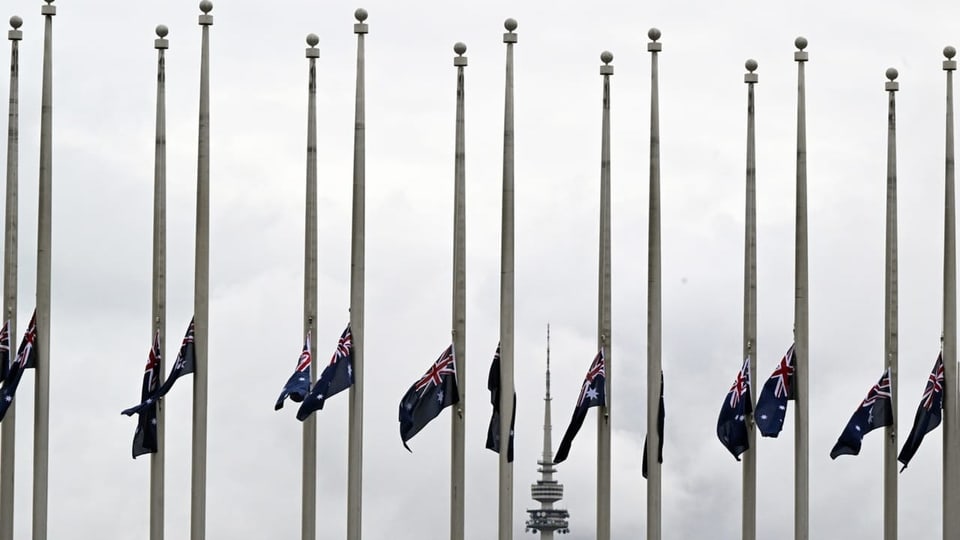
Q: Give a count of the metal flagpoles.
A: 14